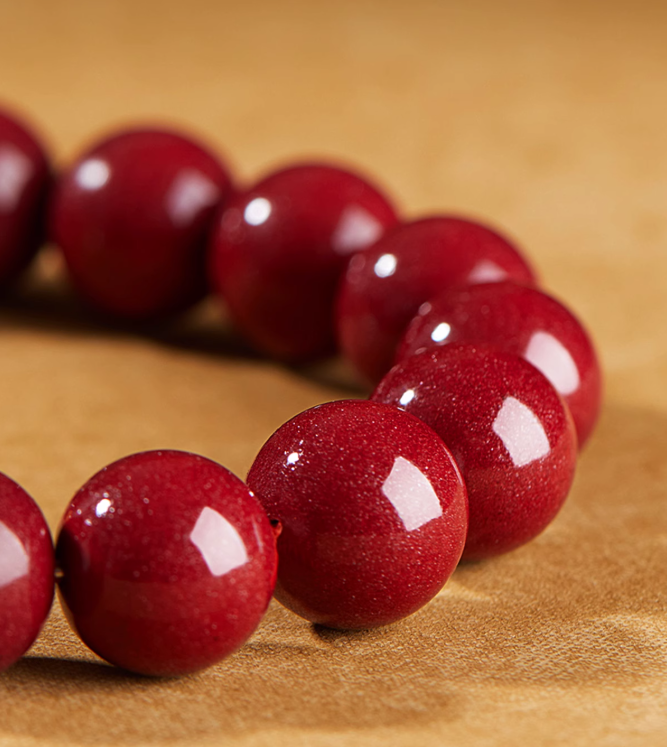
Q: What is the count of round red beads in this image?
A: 9